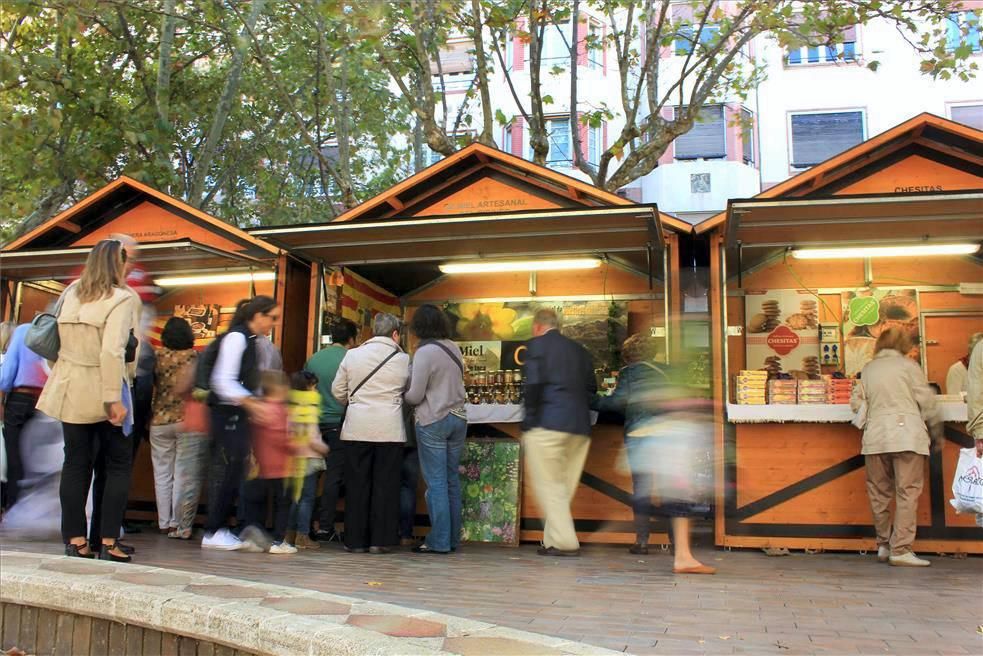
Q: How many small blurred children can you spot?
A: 2